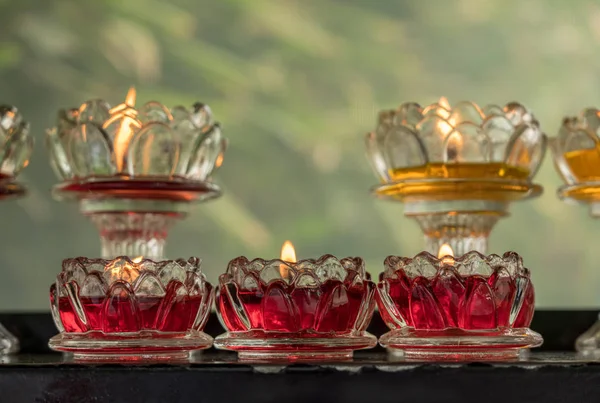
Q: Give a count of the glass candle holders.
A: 7